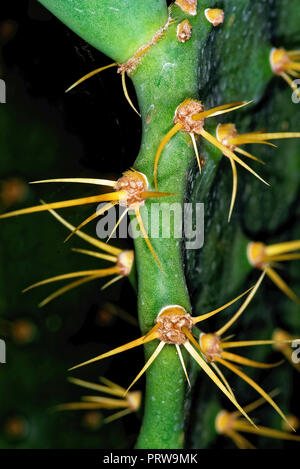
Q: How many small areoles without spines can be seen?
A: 3